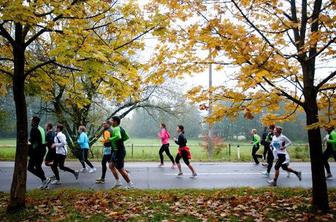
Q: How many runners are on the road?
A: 13